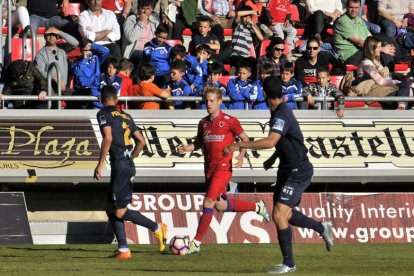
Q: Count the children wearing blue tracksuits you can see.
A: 10